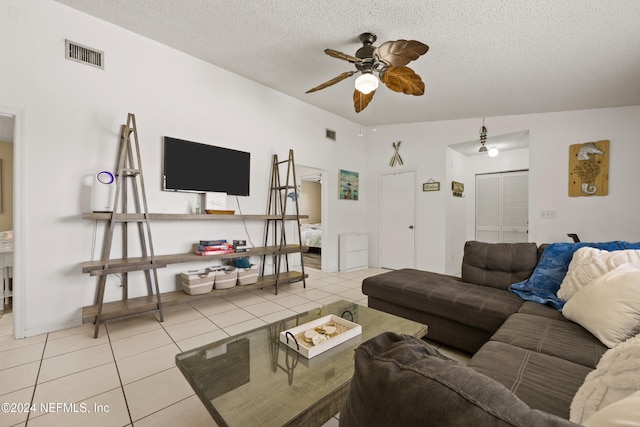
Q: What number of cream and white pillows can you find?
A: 4